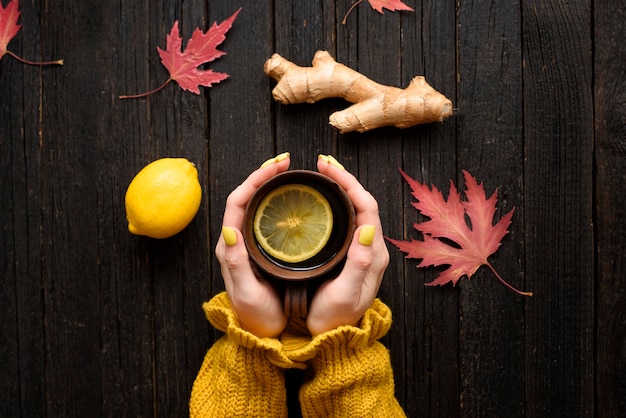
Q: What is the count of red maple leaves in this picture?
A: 4